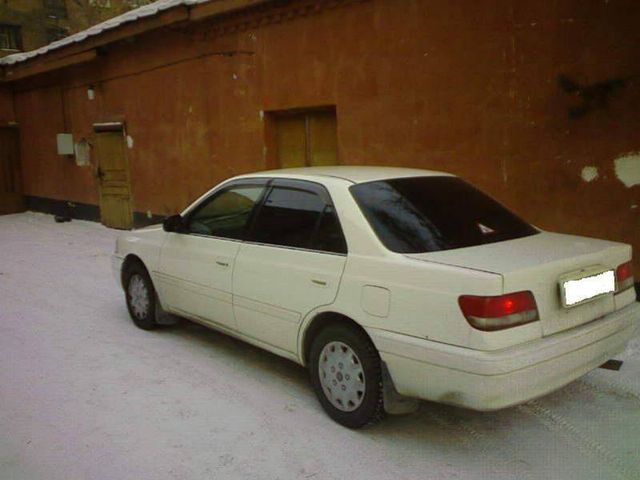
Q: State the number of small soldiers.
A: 0